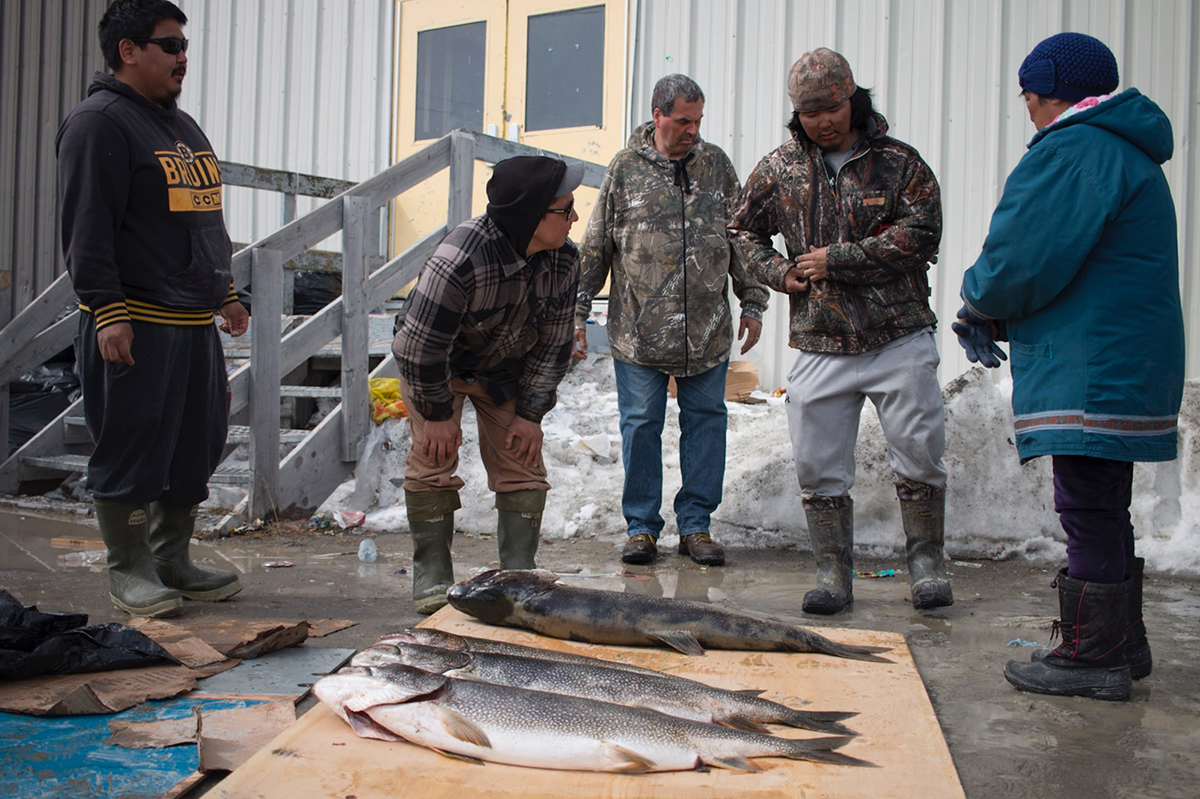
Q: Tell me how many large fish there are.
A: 4